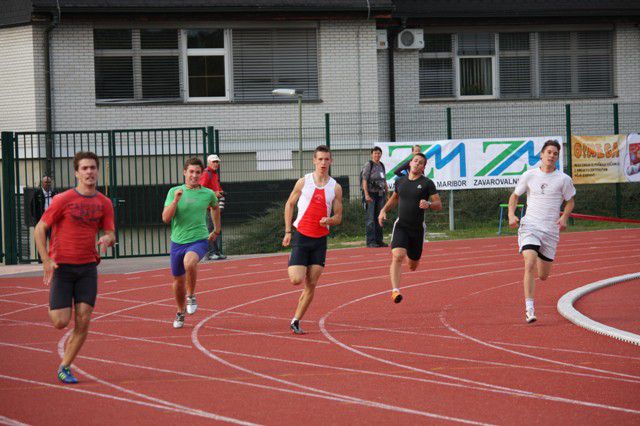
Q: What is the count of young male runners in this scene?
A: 5